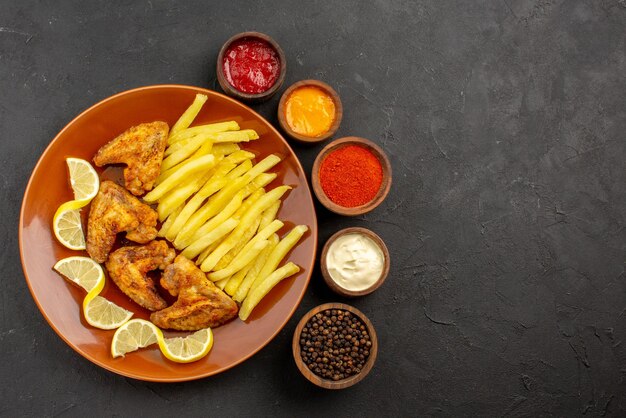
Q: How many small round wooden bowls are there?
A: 5